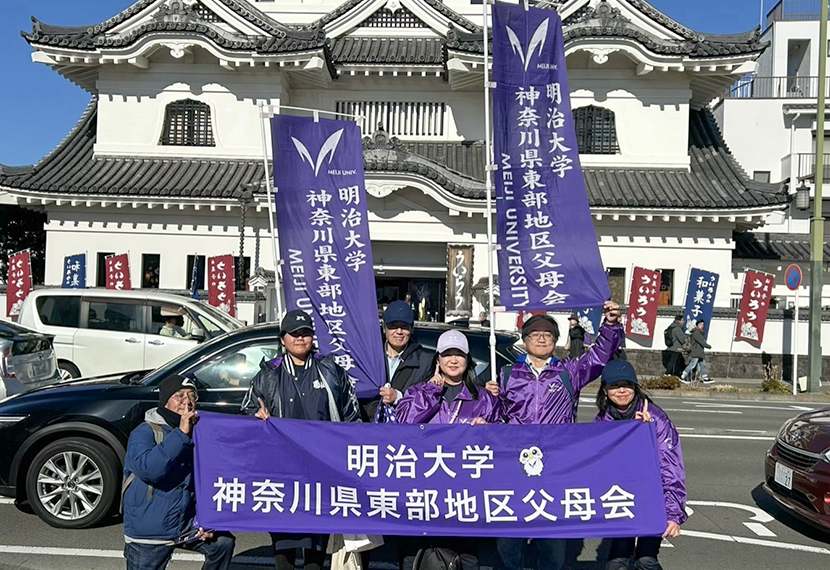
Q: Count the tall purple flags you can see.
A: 2